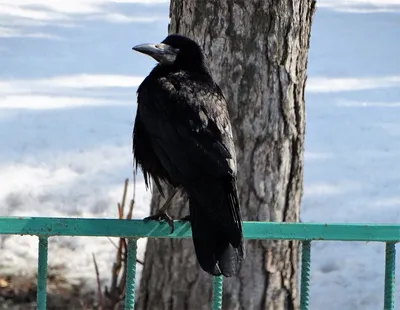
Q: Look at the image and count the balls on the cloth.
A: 0